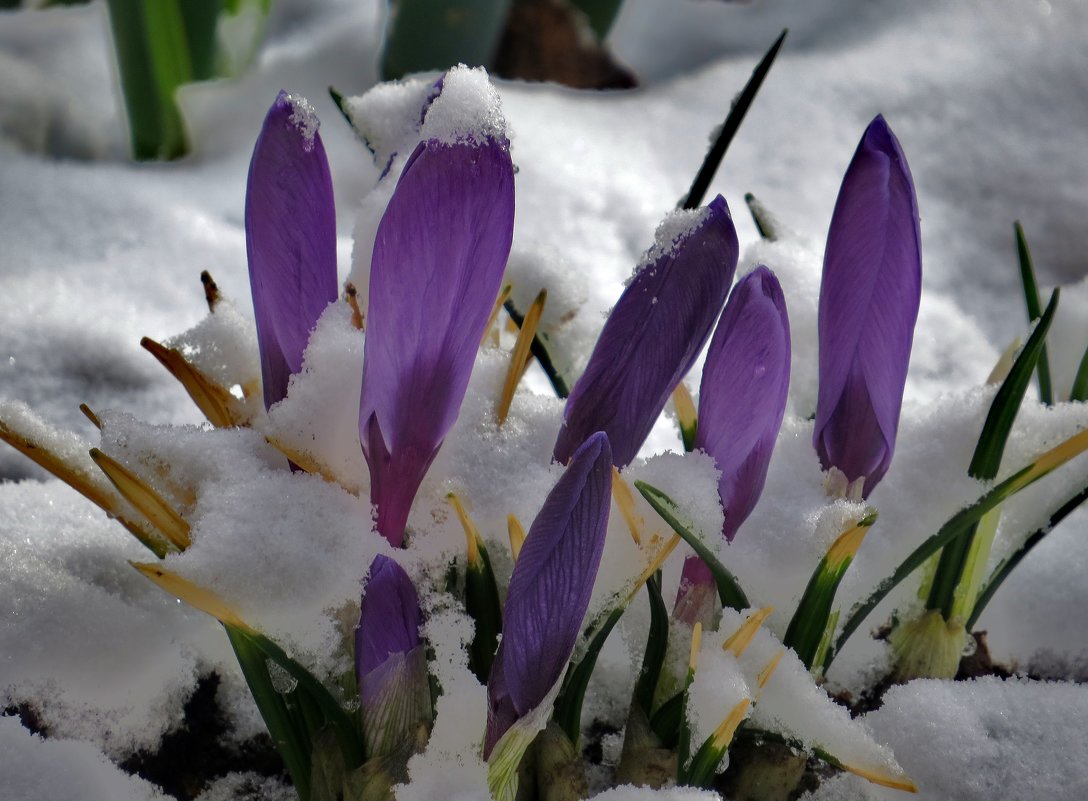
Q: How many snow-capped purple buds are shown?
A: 3